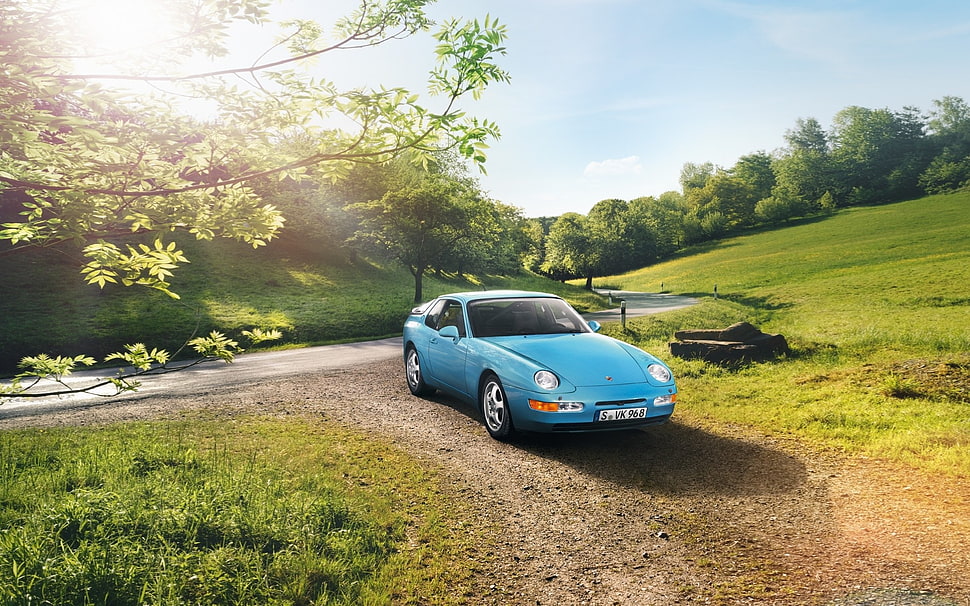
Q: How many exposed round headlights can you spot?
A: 2